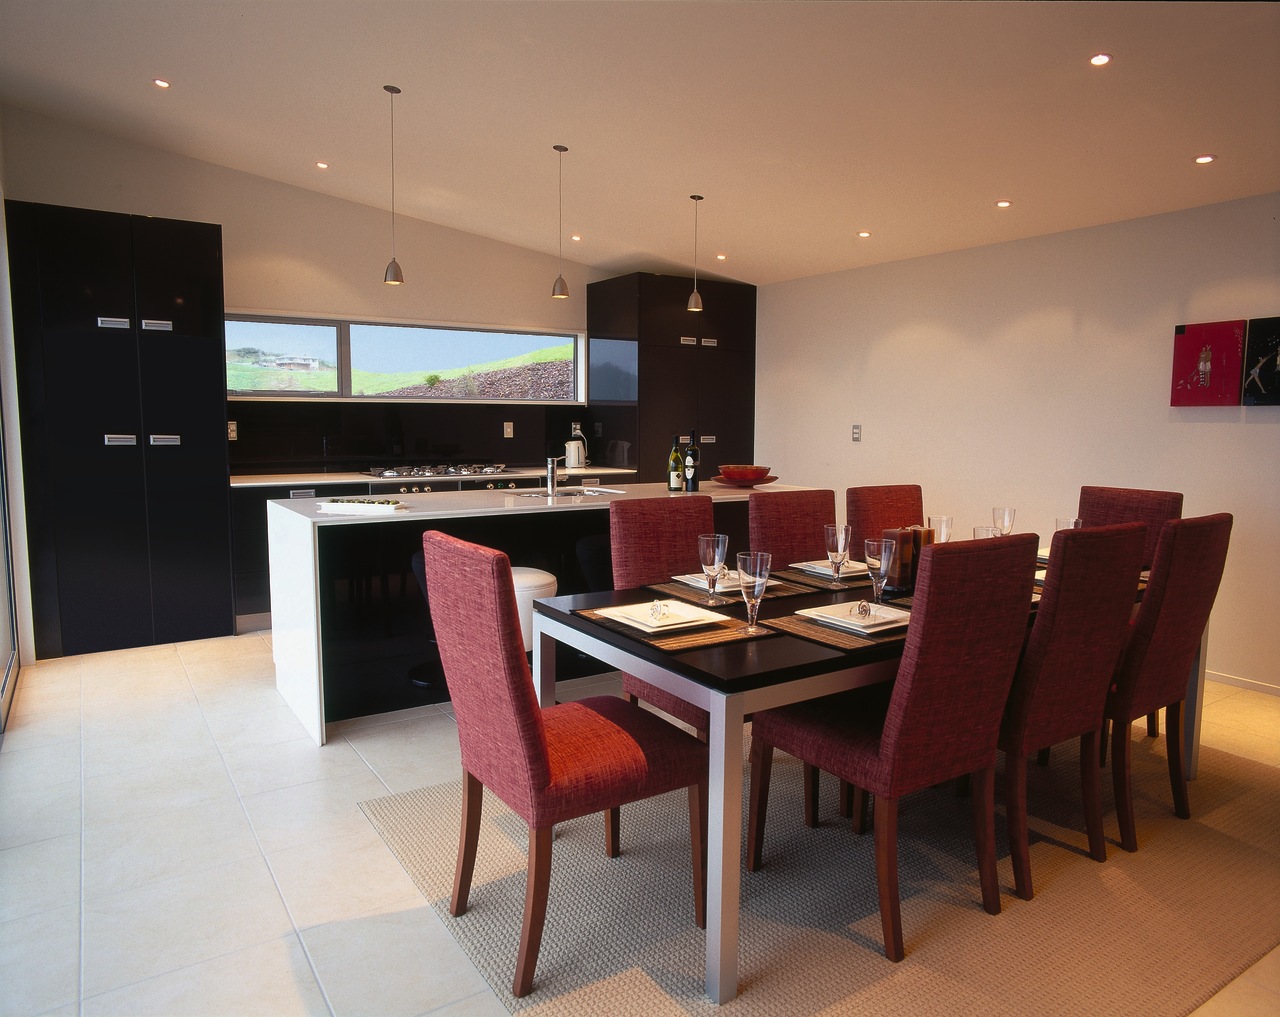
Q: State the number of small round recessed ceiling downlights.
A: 8